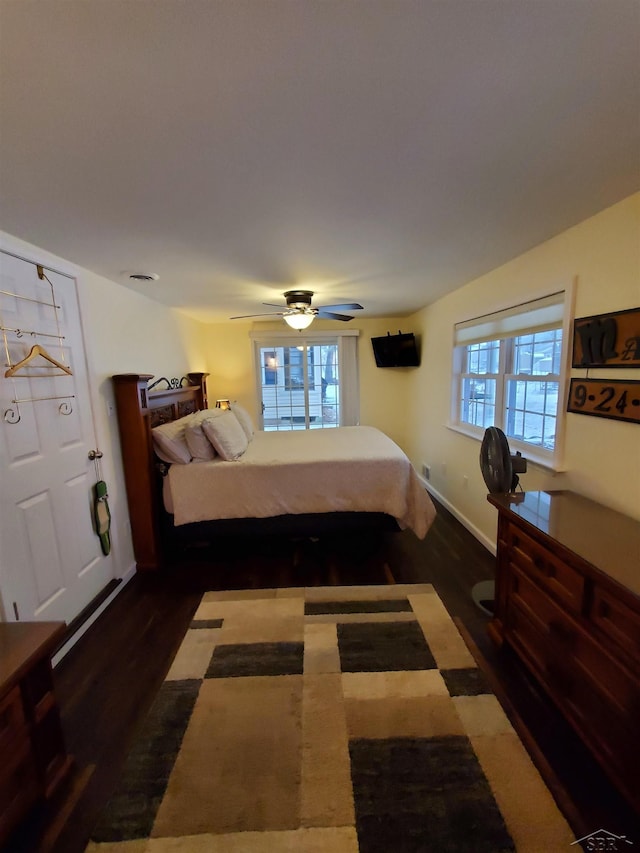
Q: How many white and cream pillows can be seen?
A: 4